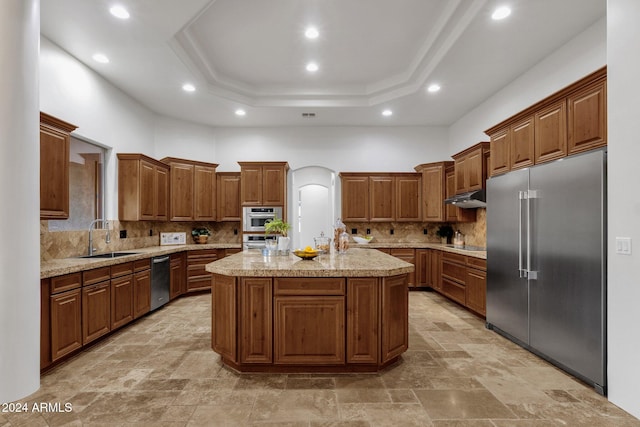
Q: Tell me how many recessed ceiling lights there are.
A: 9